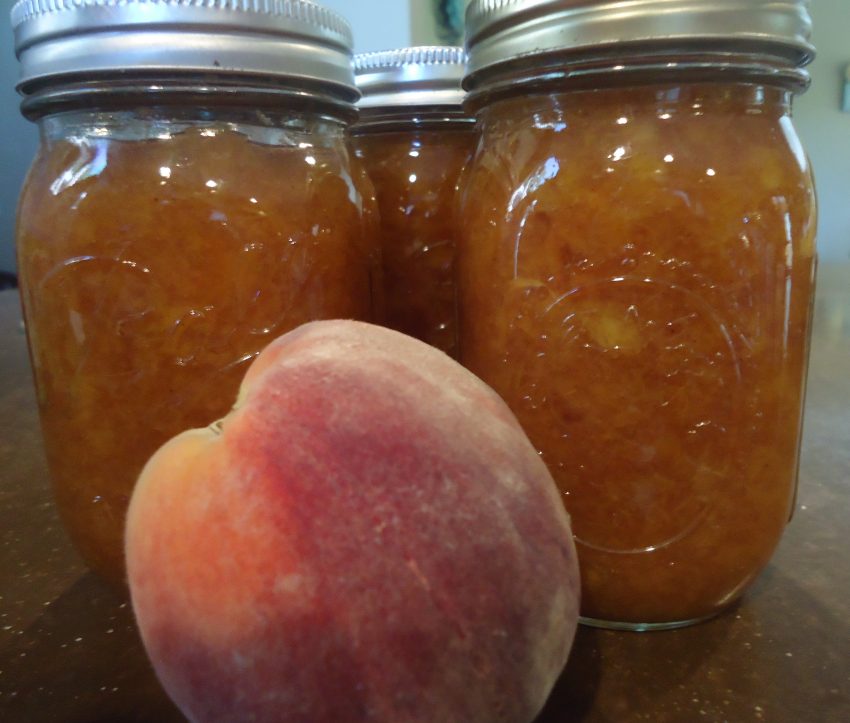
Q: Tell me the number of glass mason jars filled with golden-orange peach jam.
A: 3